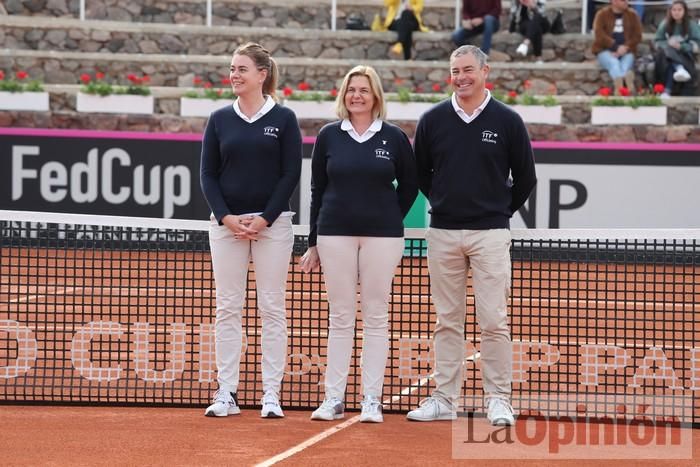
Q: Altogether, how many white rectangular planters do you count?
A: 7